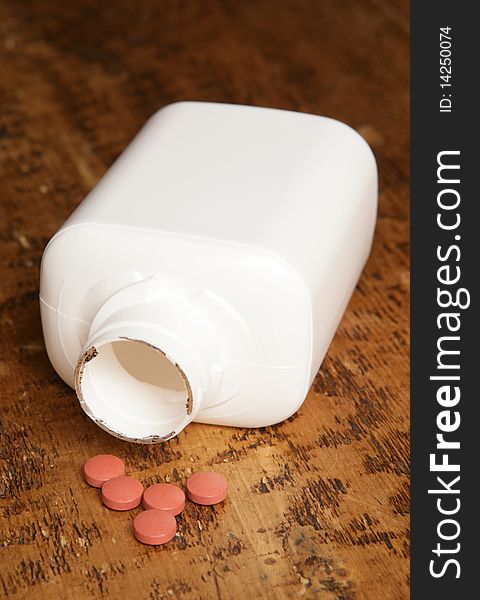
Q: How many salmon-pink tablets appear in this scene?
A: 5